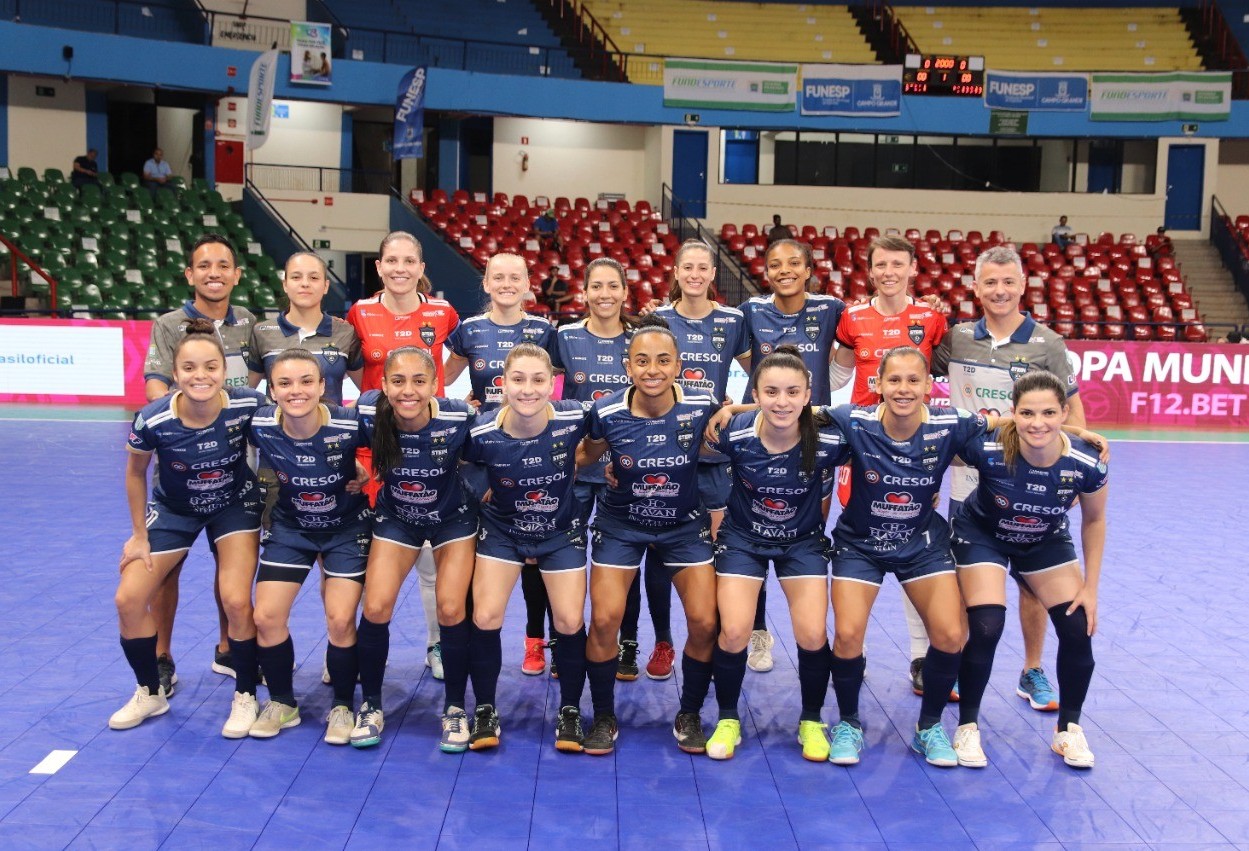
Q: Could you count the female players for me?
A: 14